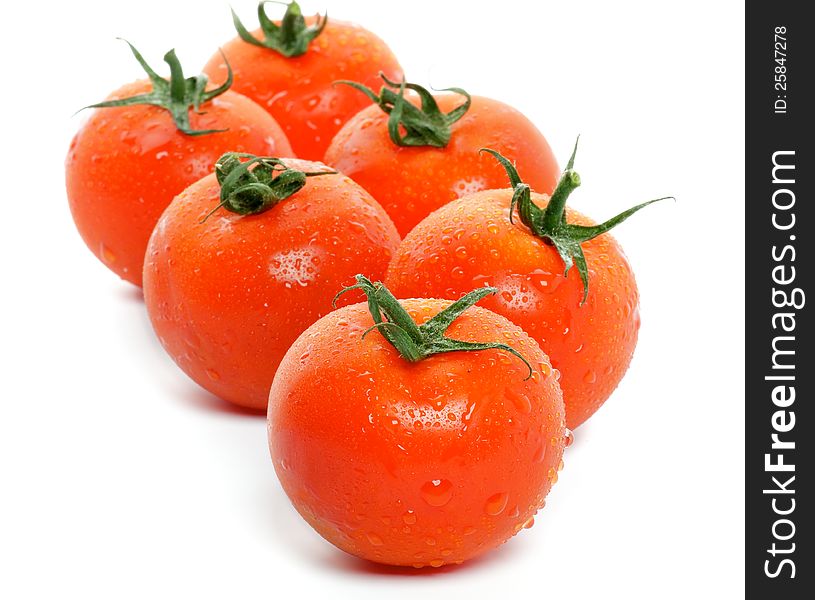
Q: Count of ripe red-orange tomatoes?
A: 6